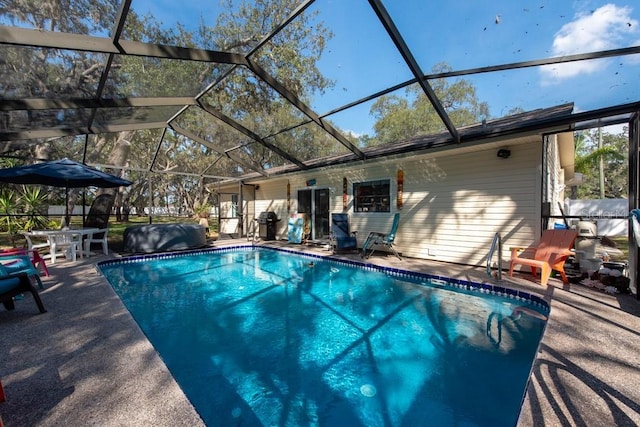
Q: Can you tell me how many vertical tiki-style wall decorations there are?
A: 3